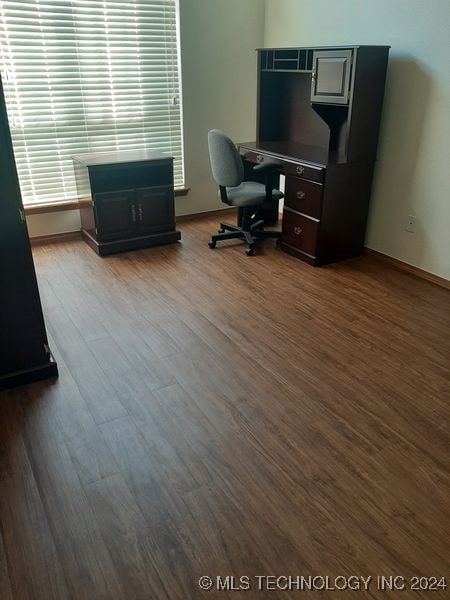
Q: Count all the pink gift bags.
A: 0